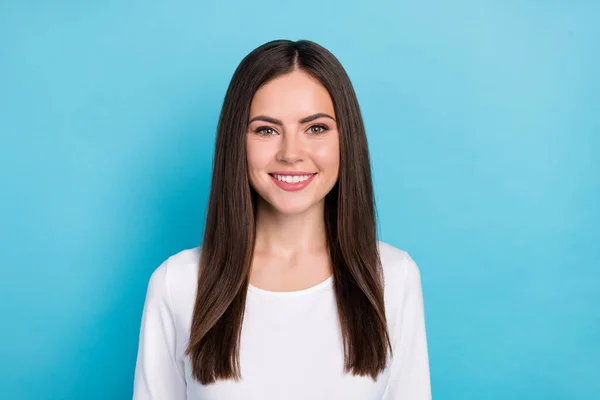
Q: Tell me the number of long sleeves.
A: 2